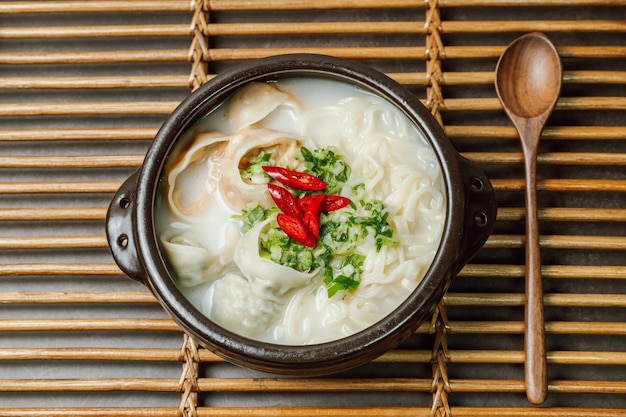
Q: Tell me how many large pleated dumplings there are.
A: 6